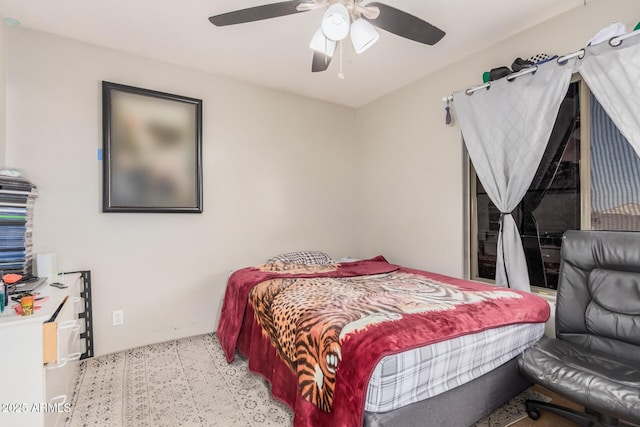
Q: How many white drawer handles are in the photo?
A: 6